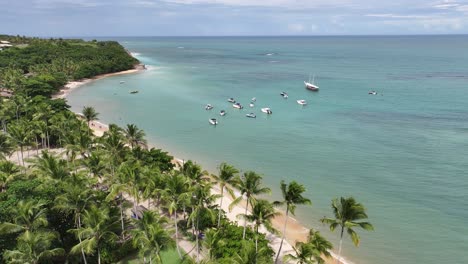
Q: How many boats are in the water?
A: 15